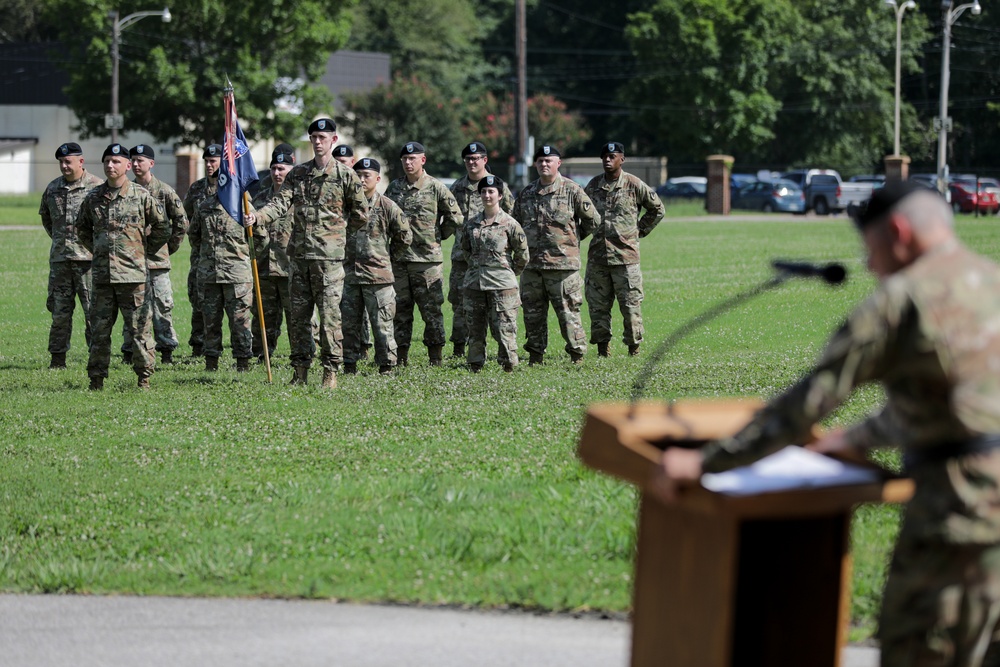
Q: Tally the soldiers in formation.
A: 15